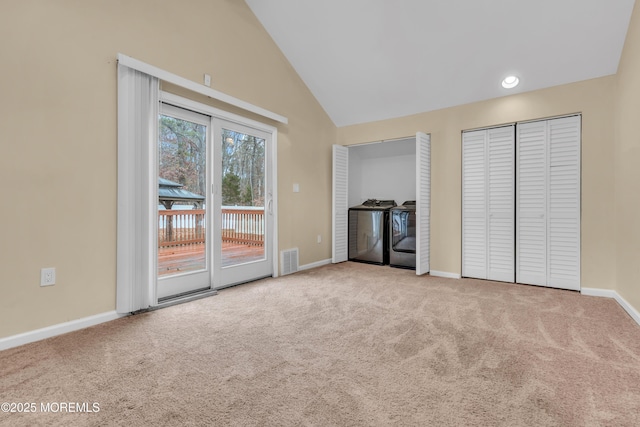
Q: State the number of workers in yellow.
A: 0